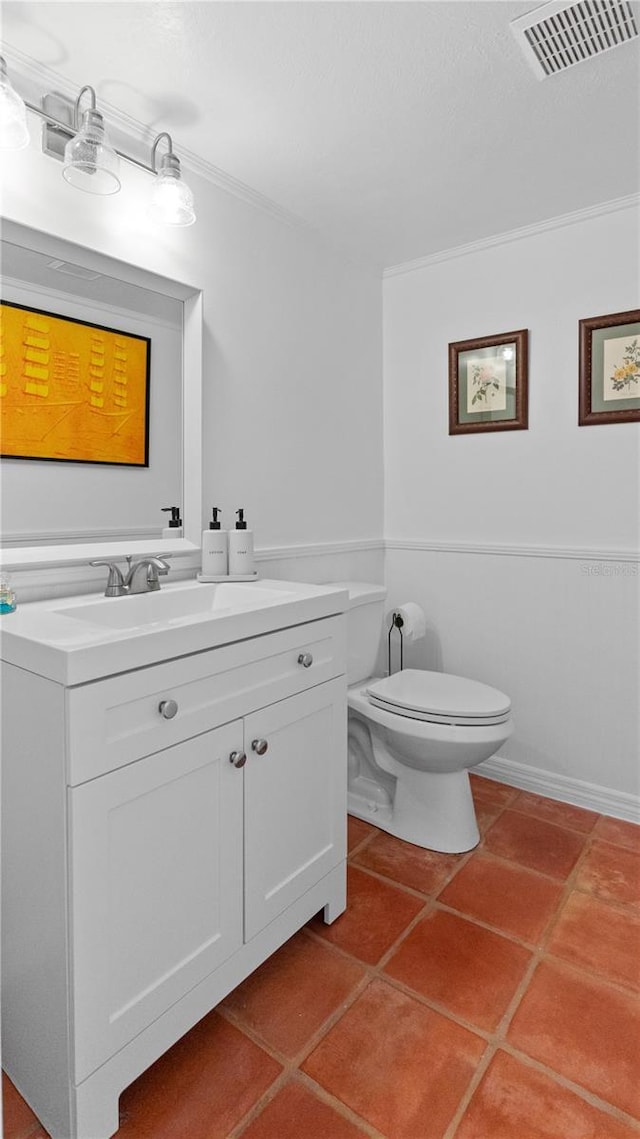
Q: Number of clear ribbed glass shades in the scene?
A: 3